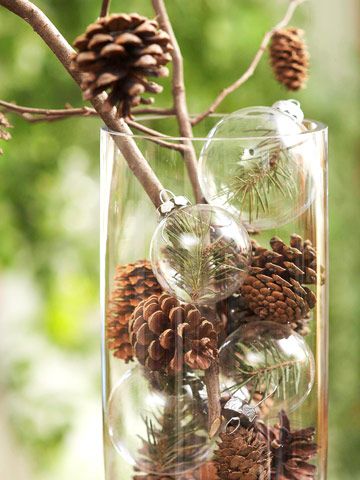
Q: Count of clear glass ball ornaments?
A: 4